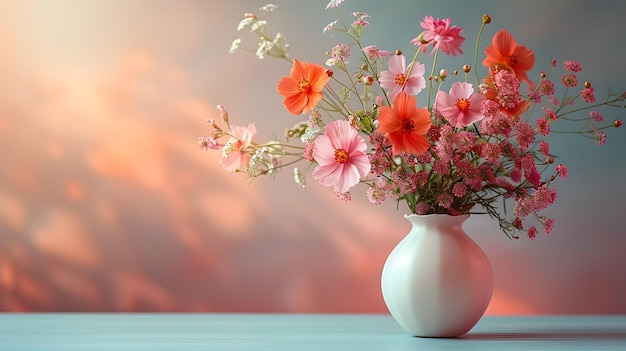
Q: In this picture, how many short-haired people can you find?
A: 0